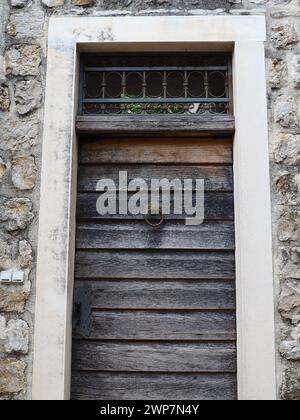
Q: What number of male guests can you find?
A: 0